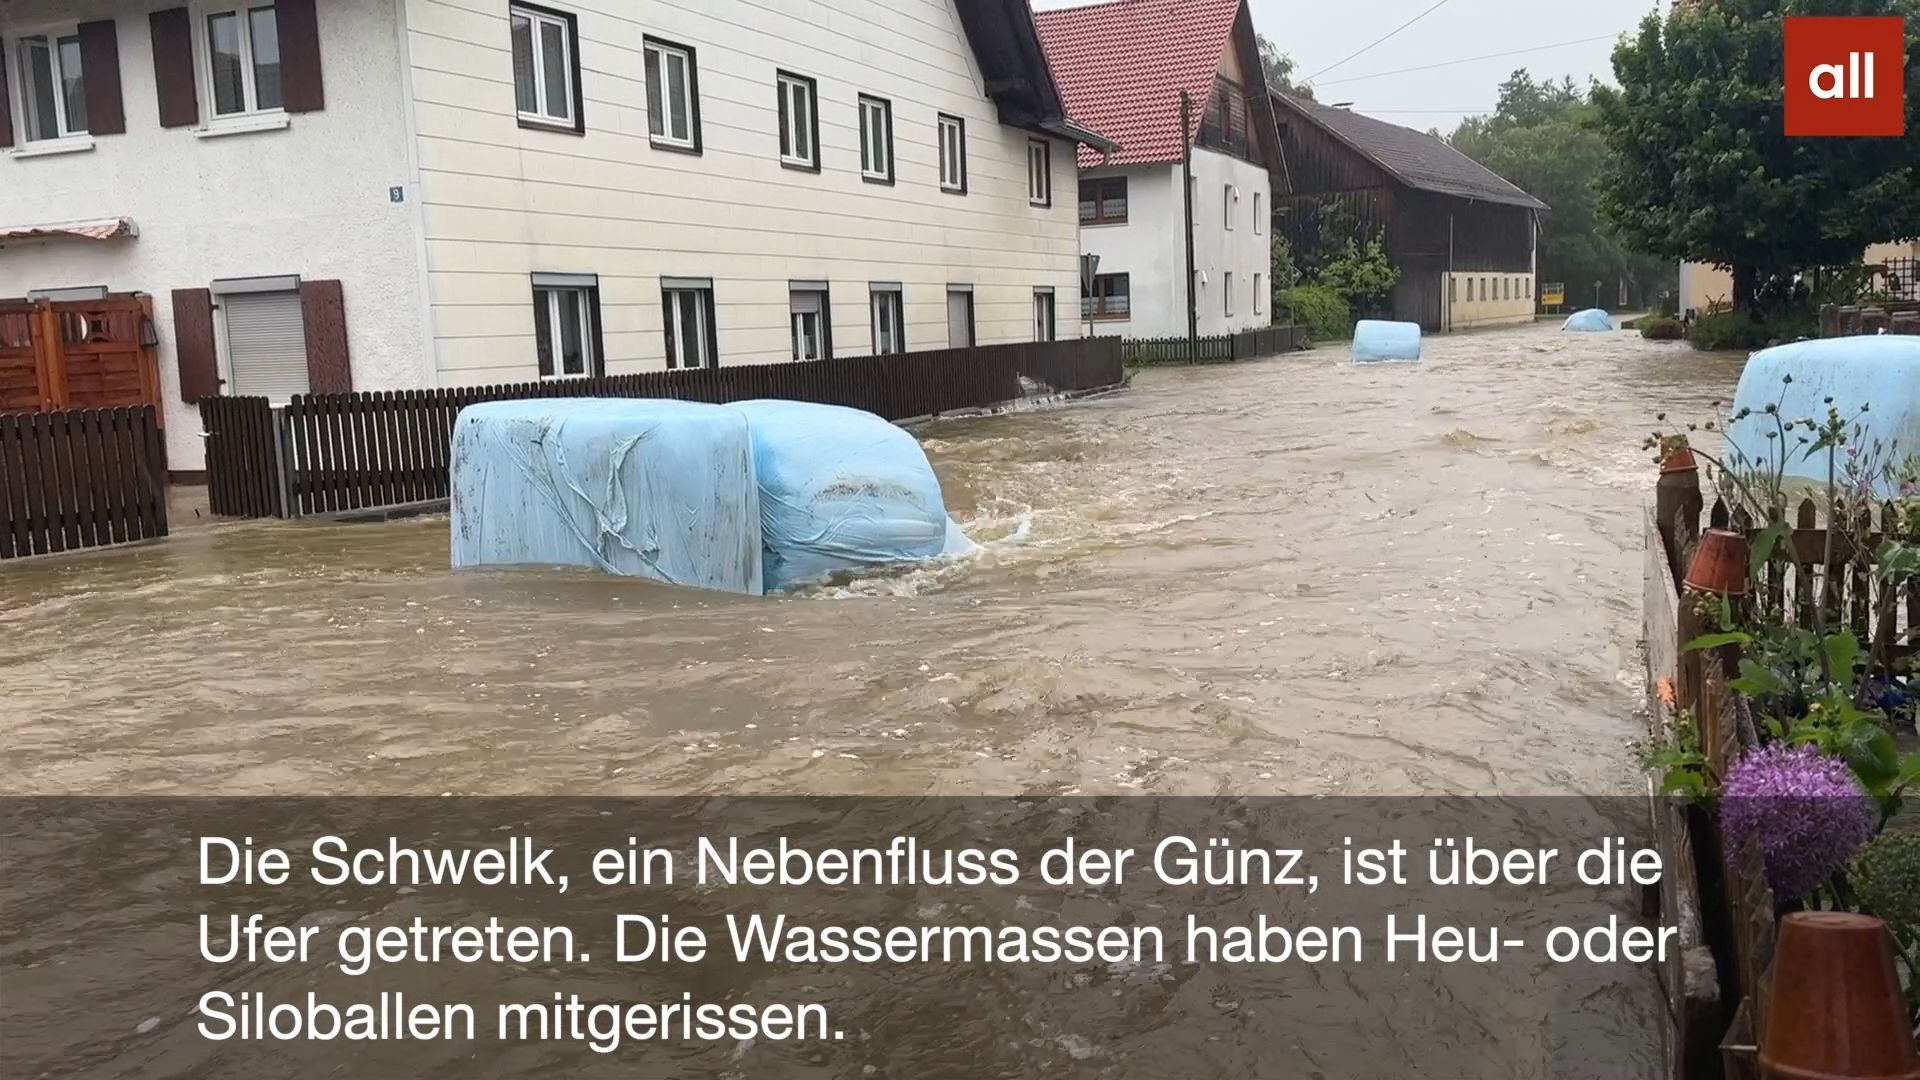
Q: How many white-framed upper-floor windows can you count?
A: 8